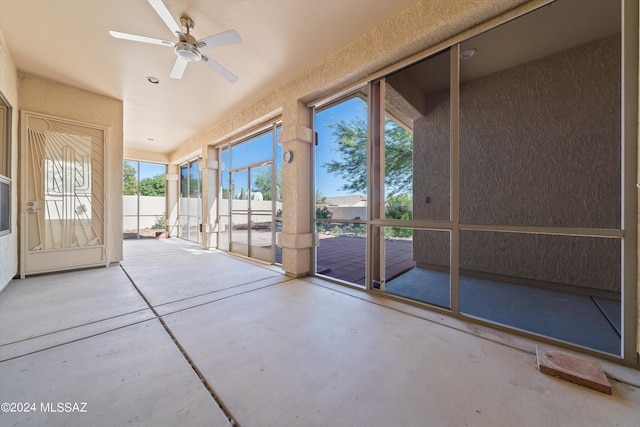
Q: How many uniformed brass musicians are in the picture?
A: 0